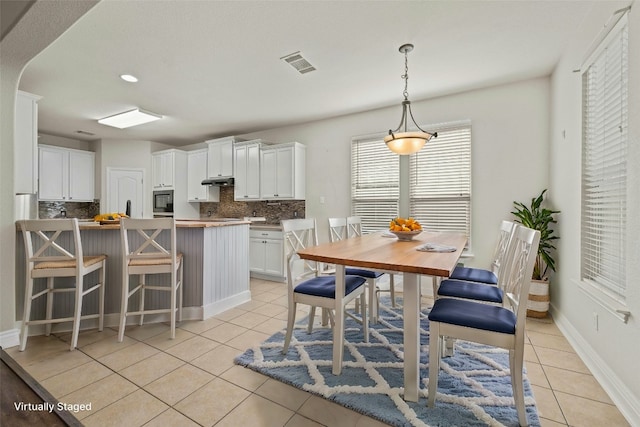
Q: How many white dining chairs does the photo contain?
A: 6